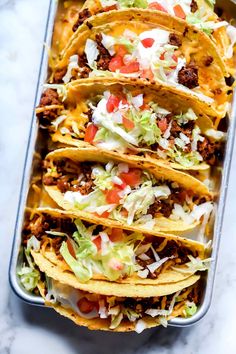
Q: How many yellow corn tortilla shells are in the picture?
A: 6